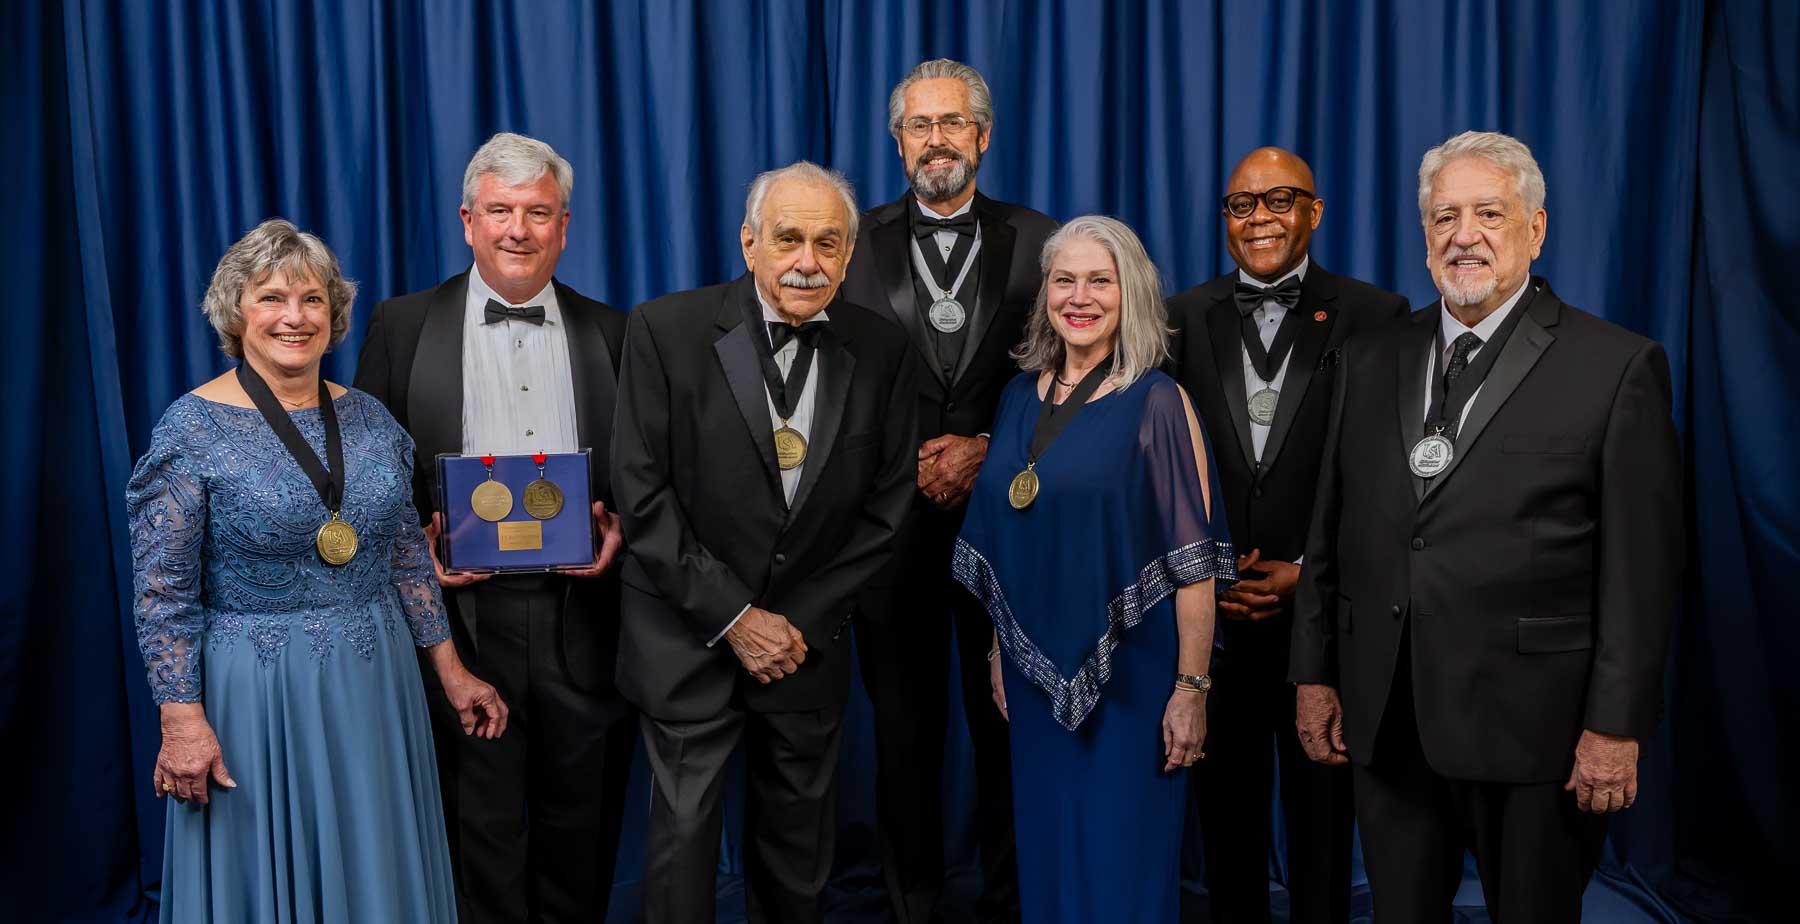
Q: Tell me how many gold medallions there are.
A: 5